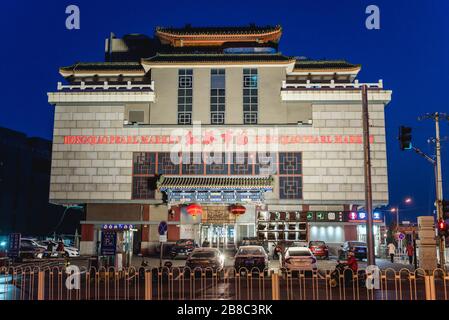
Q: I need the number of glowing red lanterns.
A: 2